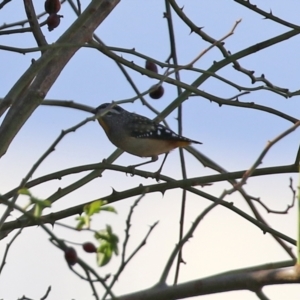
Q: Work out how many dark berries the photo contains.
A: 6